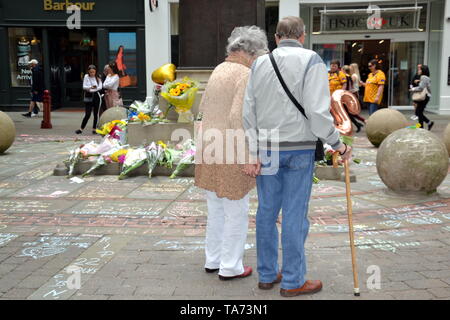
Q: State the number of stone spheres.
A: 5